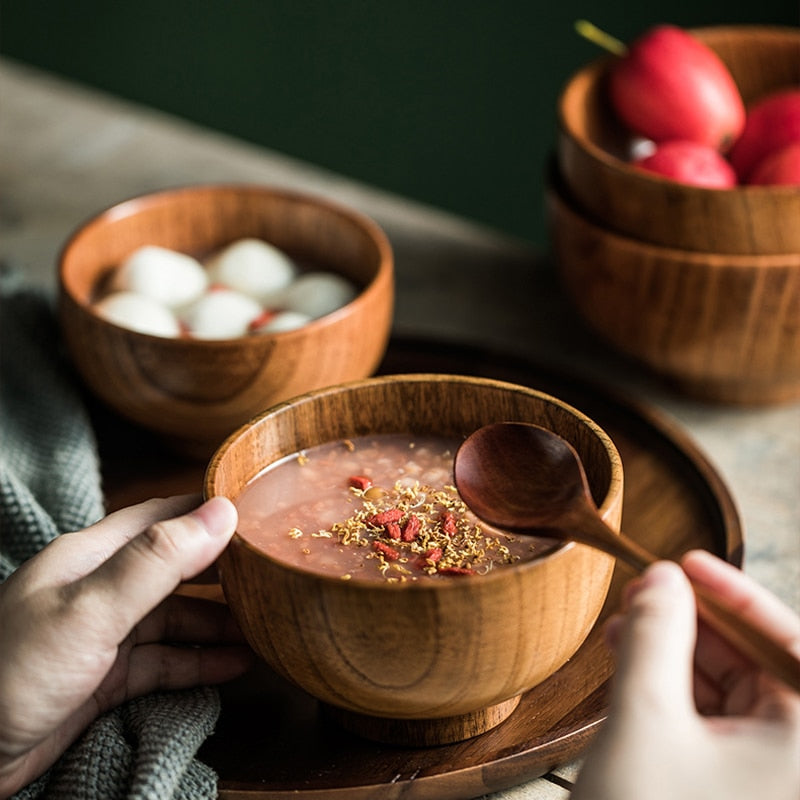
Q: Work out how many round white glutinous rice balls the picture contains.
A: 6